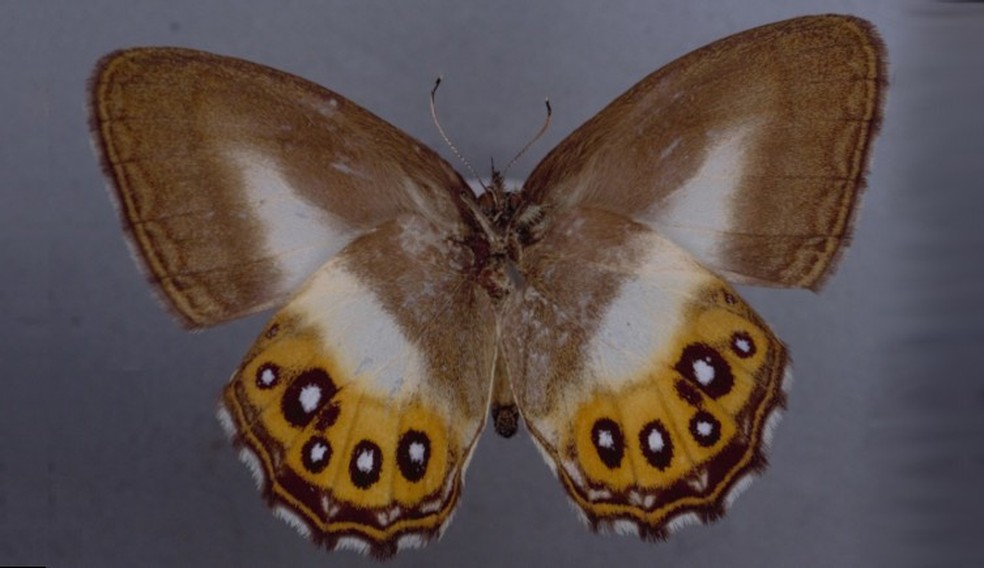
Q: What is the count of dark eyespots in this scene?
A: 10